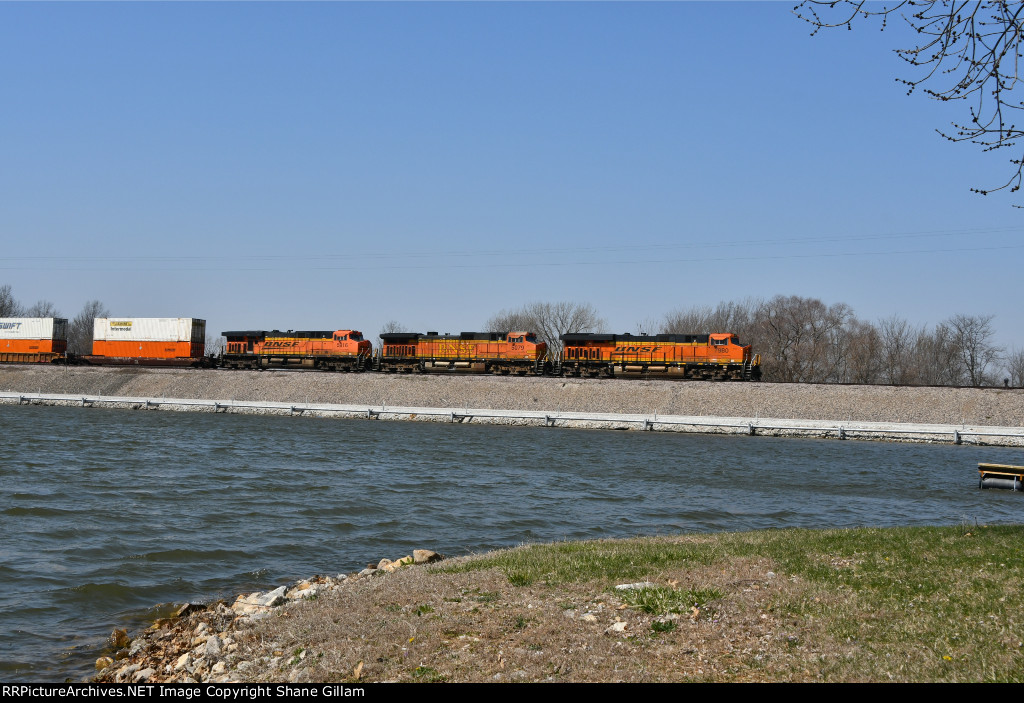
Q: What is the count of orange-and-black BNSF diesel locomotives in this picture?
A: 3